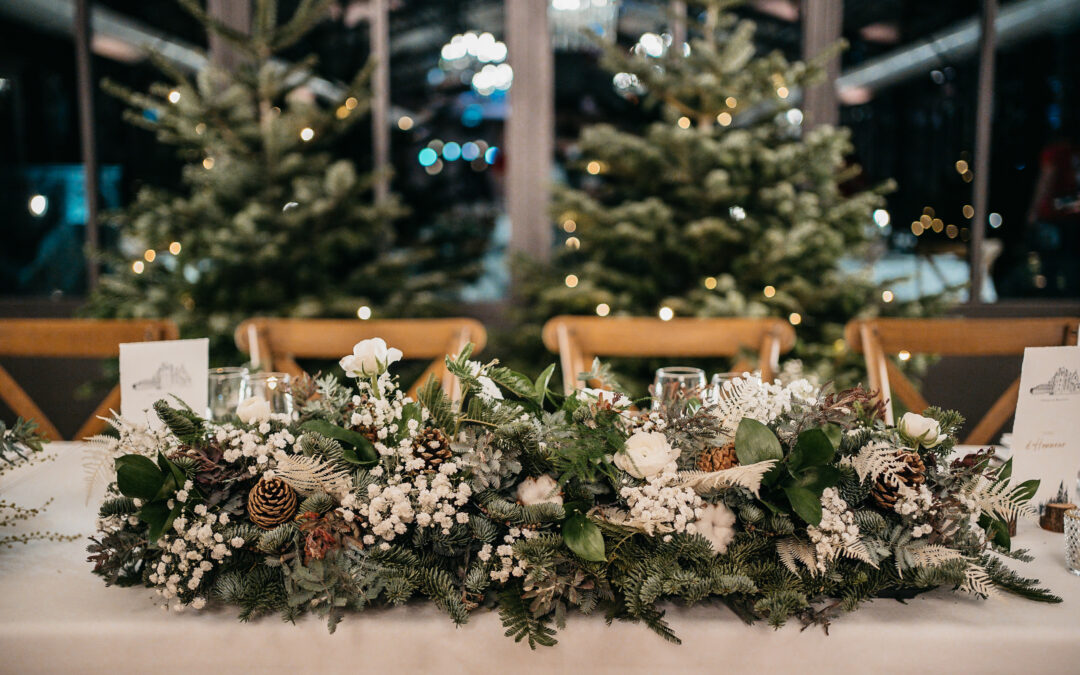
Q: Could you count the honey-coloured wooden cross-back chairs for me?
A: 4